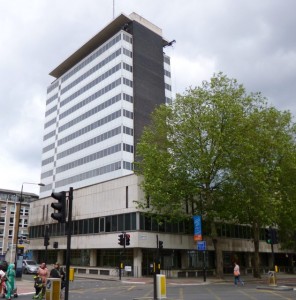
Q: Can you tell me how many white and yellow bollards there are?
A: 3